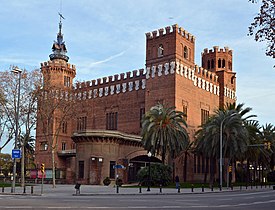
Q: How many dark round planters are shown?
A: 2